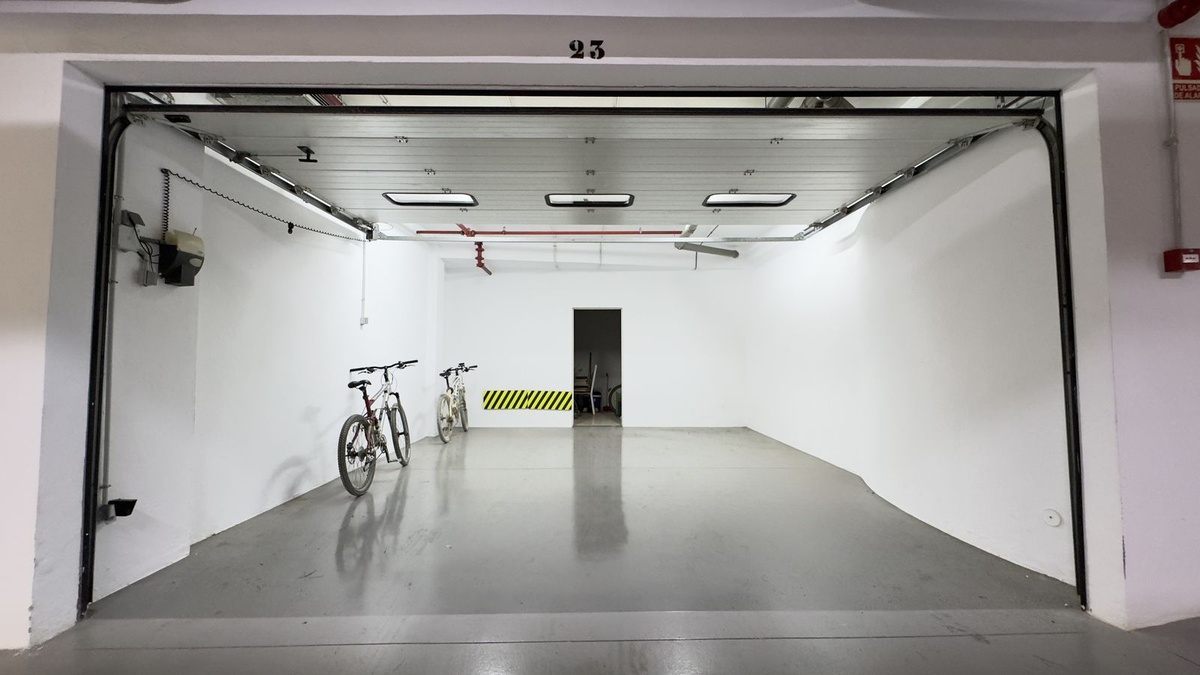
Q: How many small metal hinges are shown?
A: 12